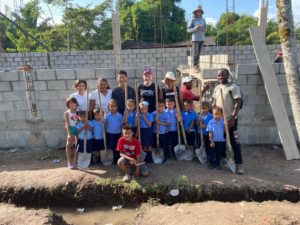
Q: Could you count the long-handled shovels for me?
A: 9